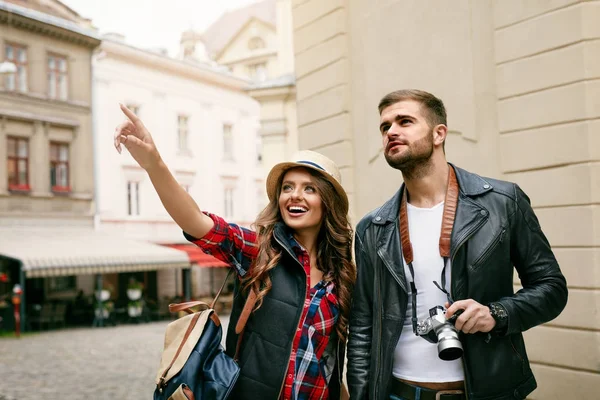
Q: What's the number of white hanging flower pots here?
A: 4